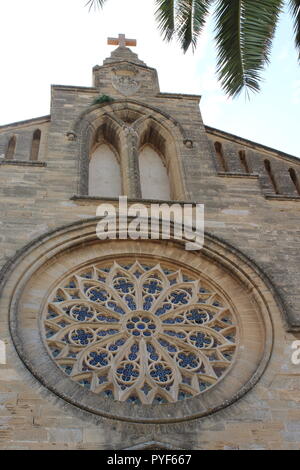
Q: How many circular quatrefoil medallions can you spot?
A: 12